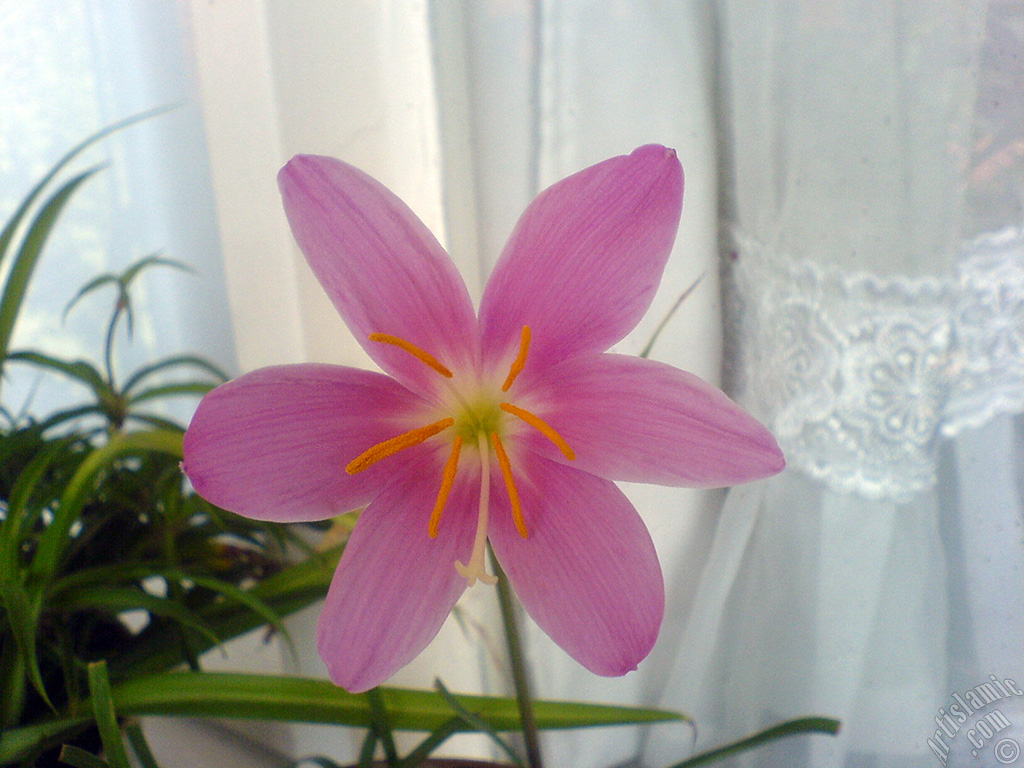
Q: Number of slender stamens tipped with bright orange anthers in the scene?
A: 6